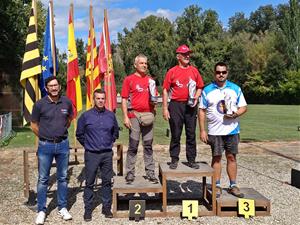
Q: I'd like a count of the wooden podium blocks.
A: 3